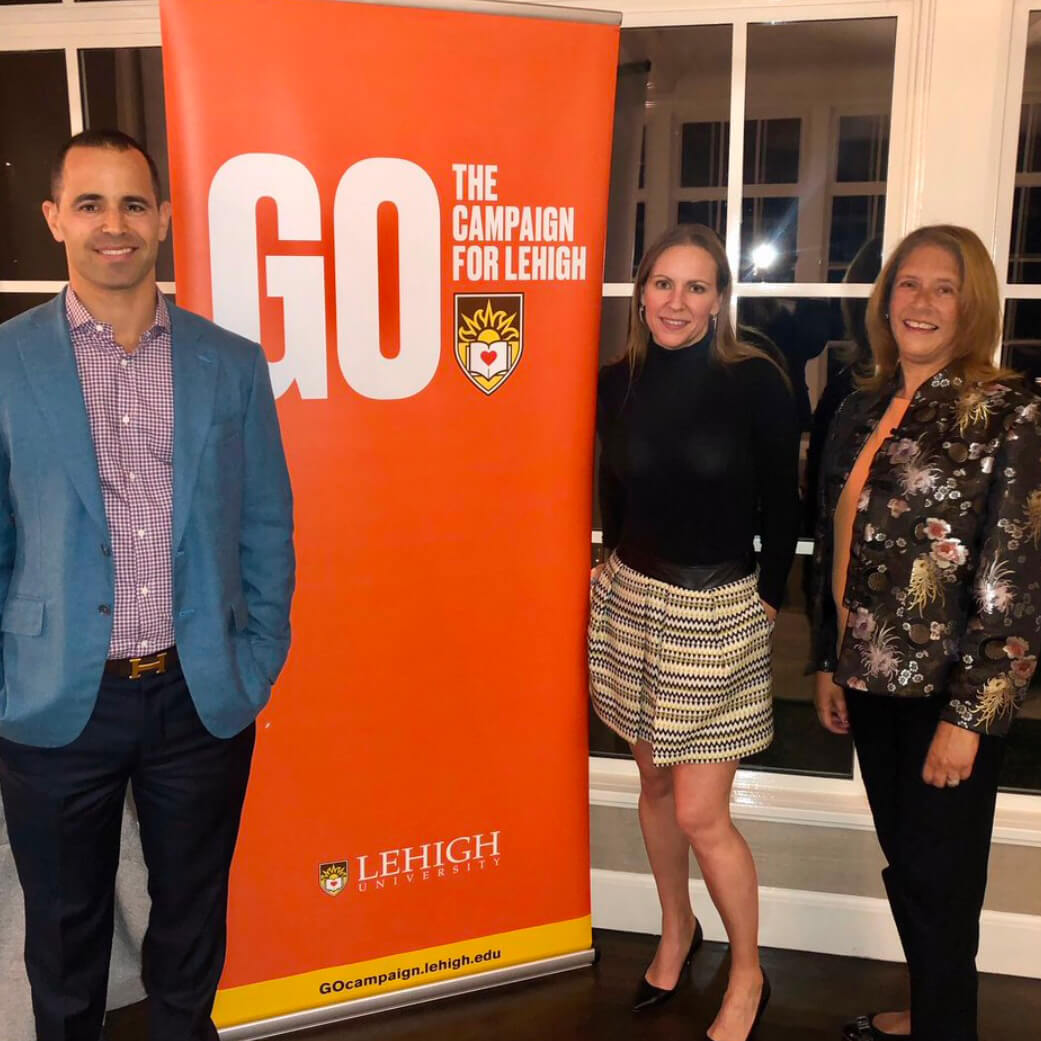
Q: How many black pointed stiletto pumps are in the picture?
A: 2